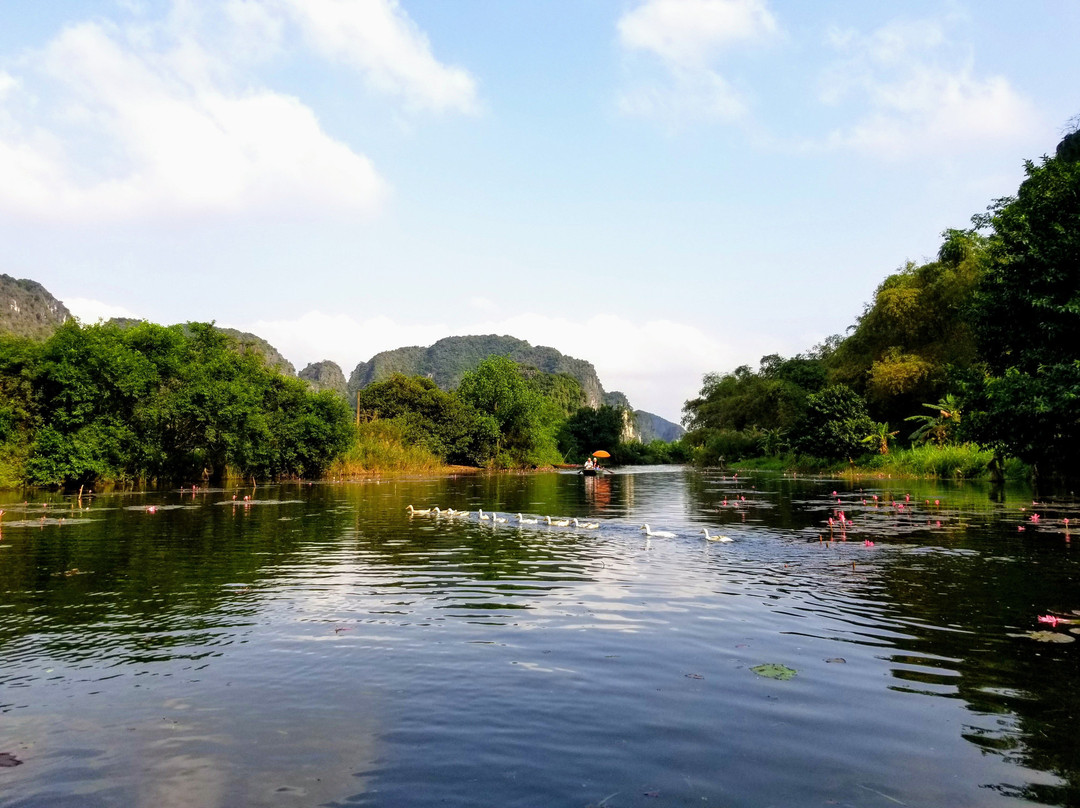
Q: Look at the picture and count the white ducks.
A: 10